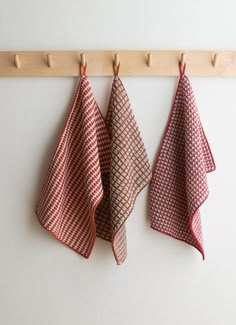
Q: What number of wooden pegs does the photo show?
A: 7